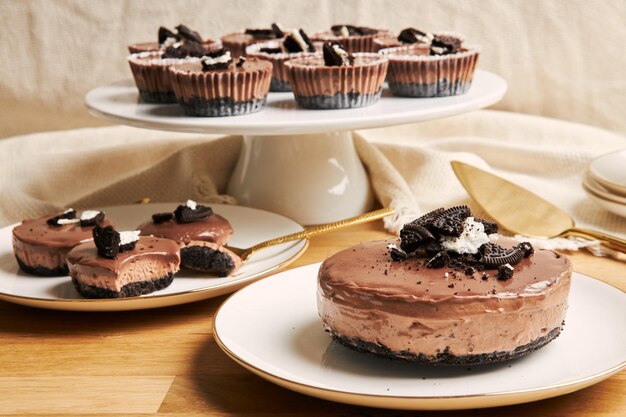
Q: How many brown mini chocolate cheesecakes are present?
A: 12